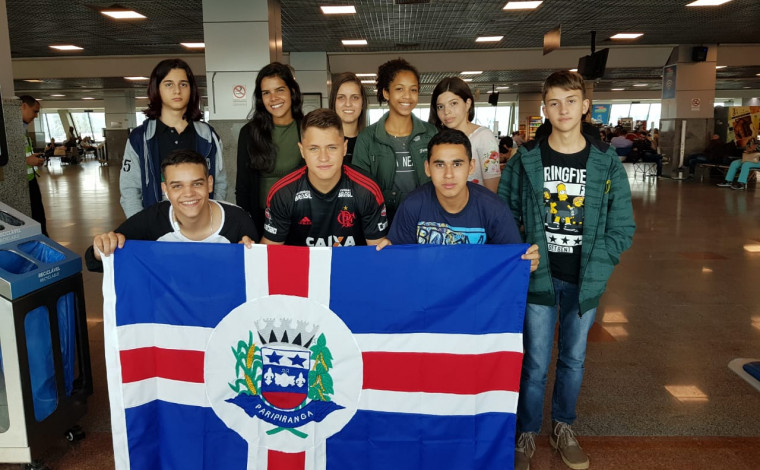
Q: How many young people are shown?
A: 9